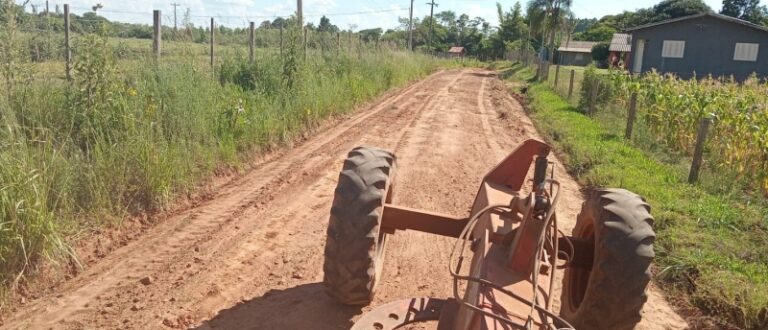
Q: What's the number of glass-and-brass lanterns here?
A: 0